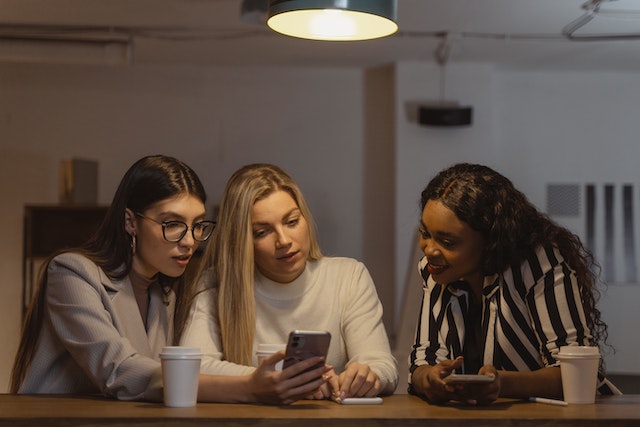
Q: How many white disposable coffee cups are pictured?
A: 3